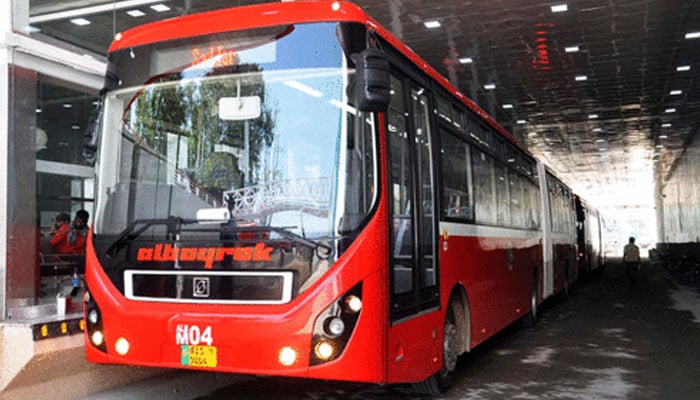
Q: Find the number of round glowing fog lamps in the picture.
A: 2